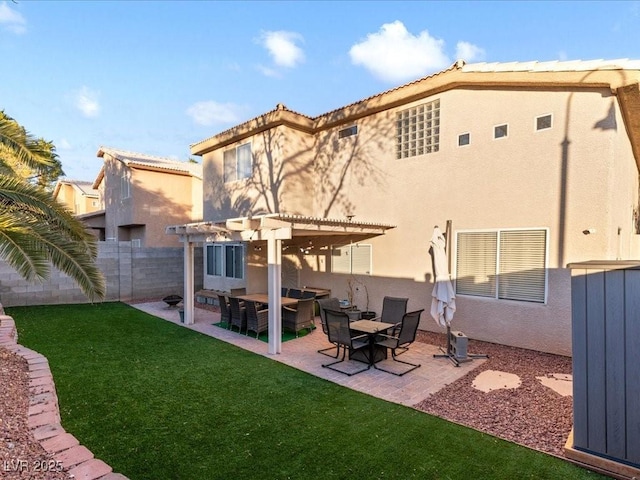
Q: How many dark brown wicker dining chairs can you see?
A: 8